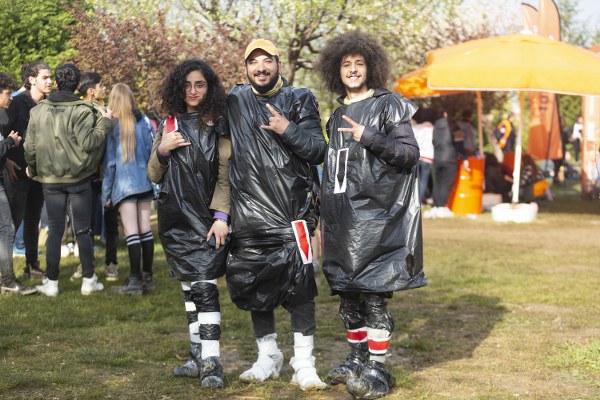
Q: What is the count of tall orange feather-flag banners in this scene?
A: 2